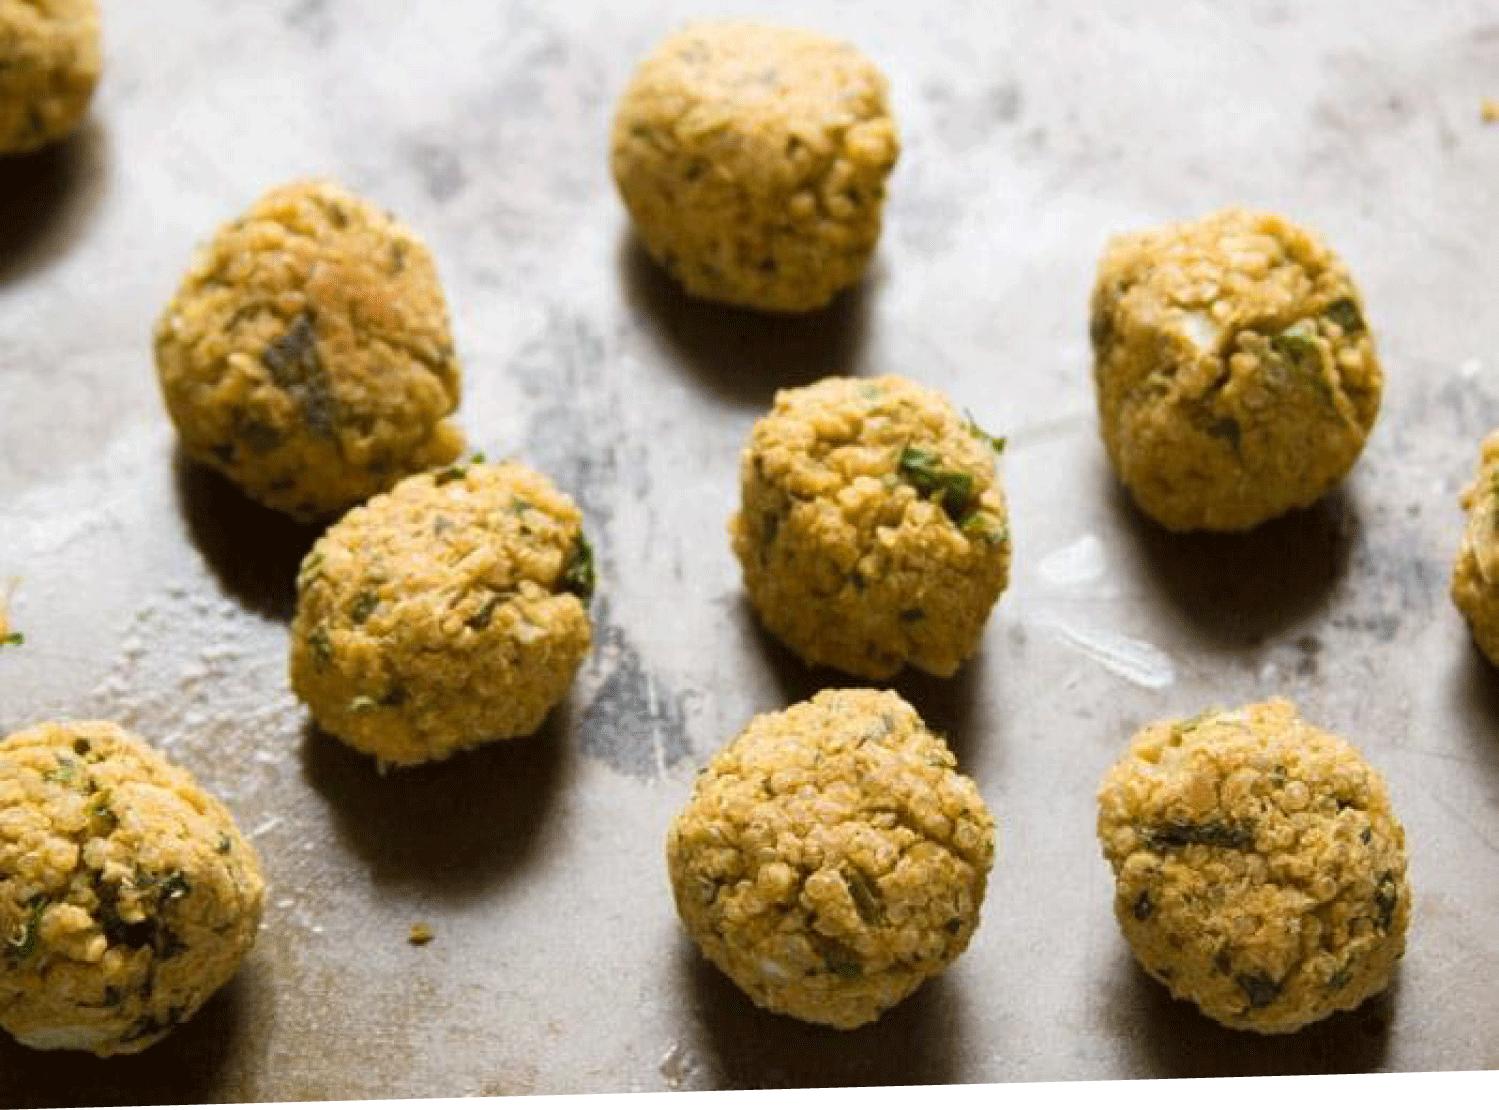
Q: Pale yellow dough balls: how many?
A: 10